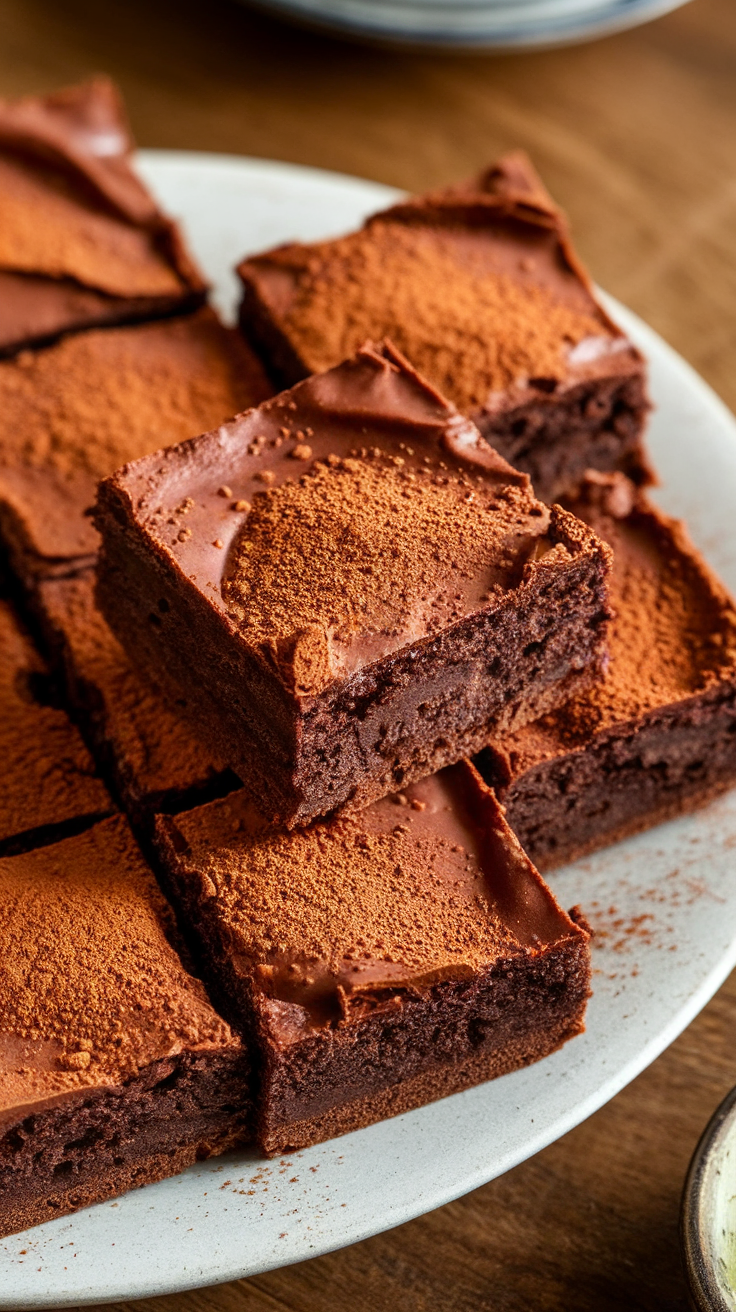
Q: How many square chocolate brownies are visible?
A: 9